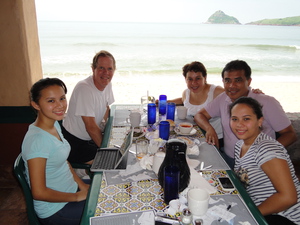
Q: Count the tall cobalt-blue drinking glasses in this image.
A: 5